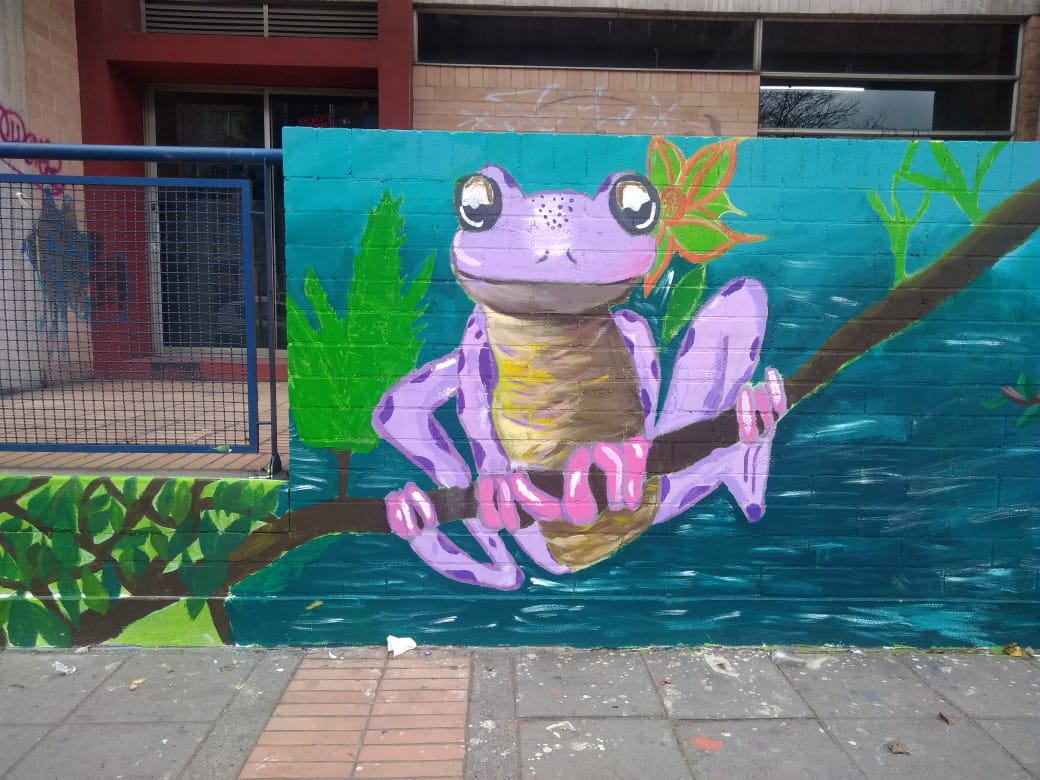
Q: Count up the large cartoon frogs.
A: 1